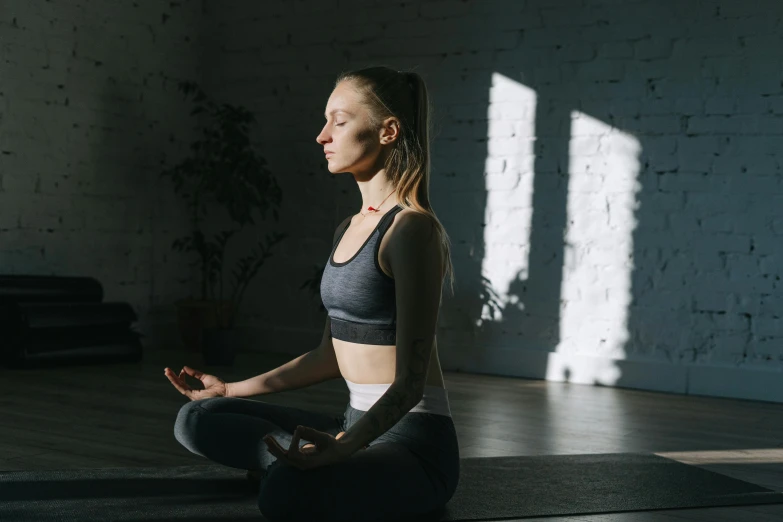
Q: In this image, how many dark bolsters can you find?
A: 3